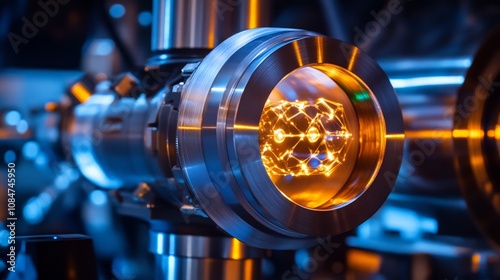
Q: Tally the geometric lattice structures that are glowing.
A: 1